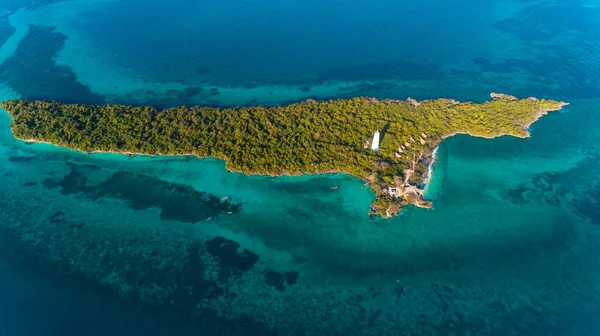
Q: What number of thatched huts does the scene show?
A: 7